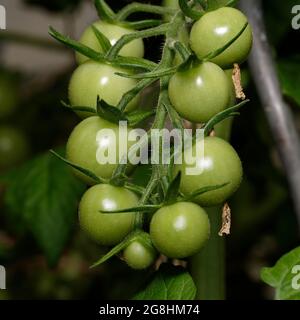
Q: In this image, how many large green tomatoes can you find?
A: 8